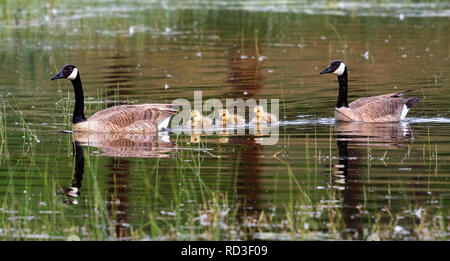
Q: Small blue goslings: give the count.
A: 0